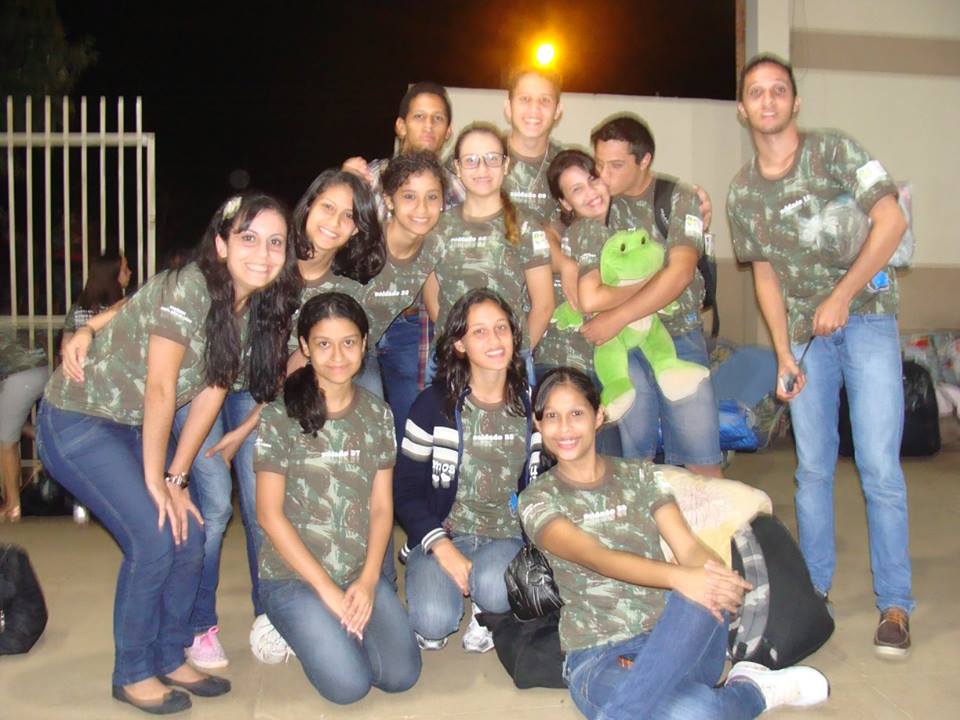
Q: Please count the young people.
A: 12